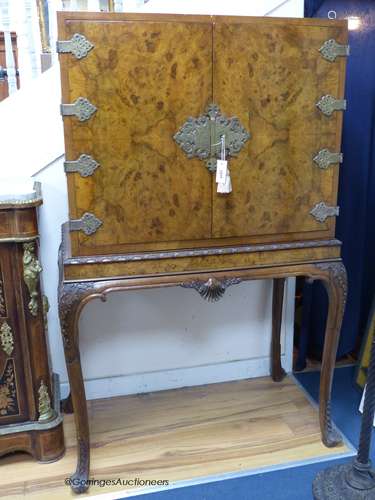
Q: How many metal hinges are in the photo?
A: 8